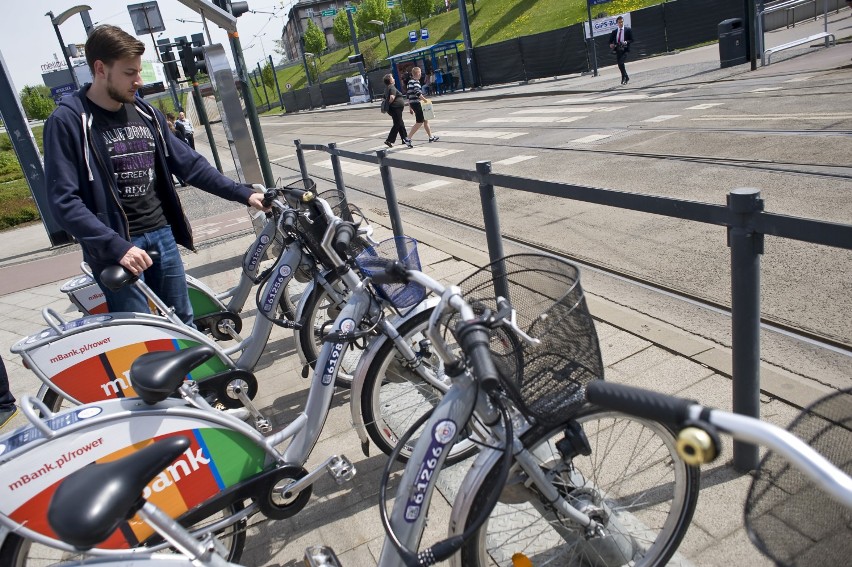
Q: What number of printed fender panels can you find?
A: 3